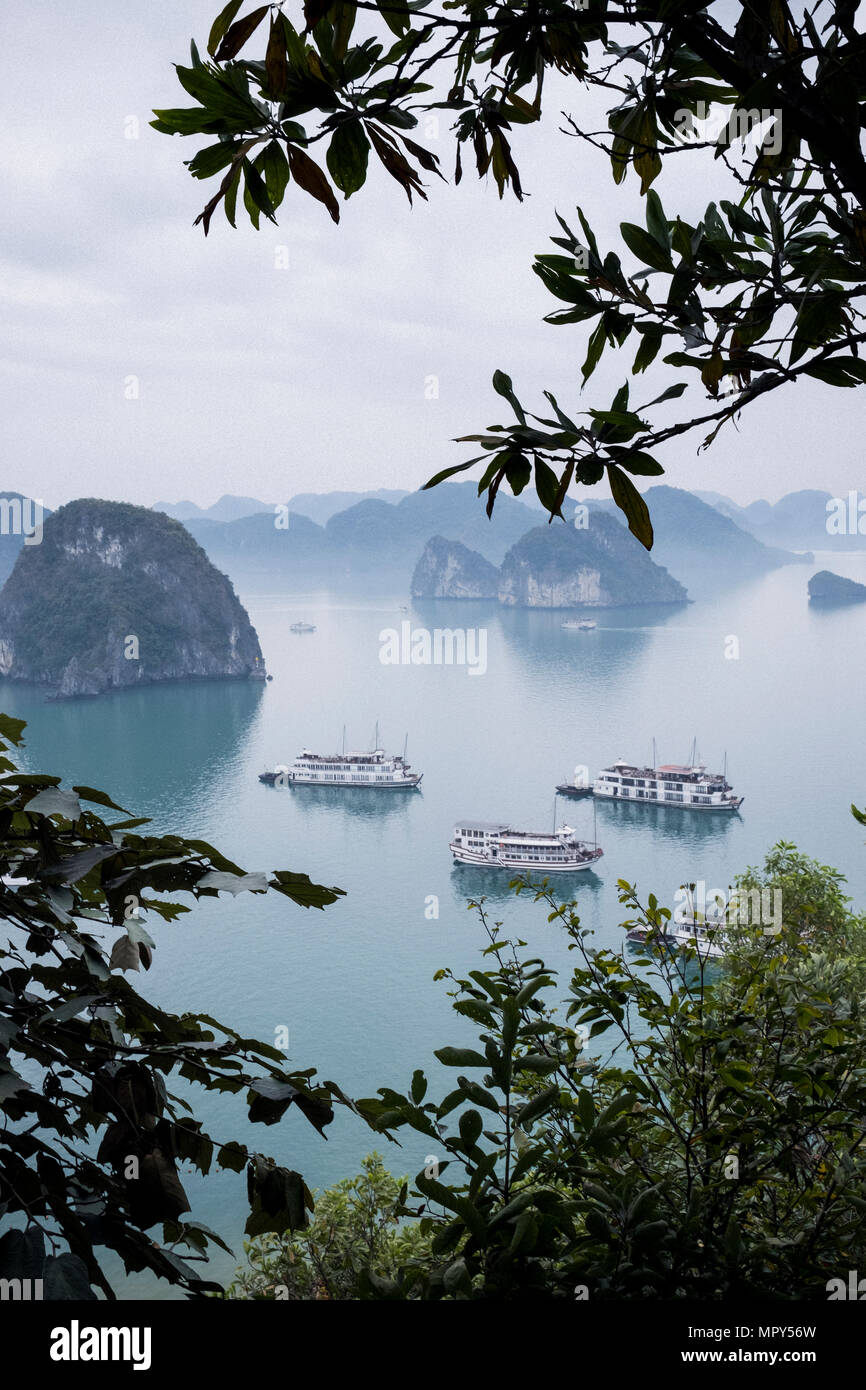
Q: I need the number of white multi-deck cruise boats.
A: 4